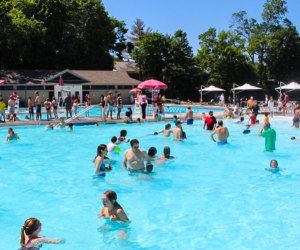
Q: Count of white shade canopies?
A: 3